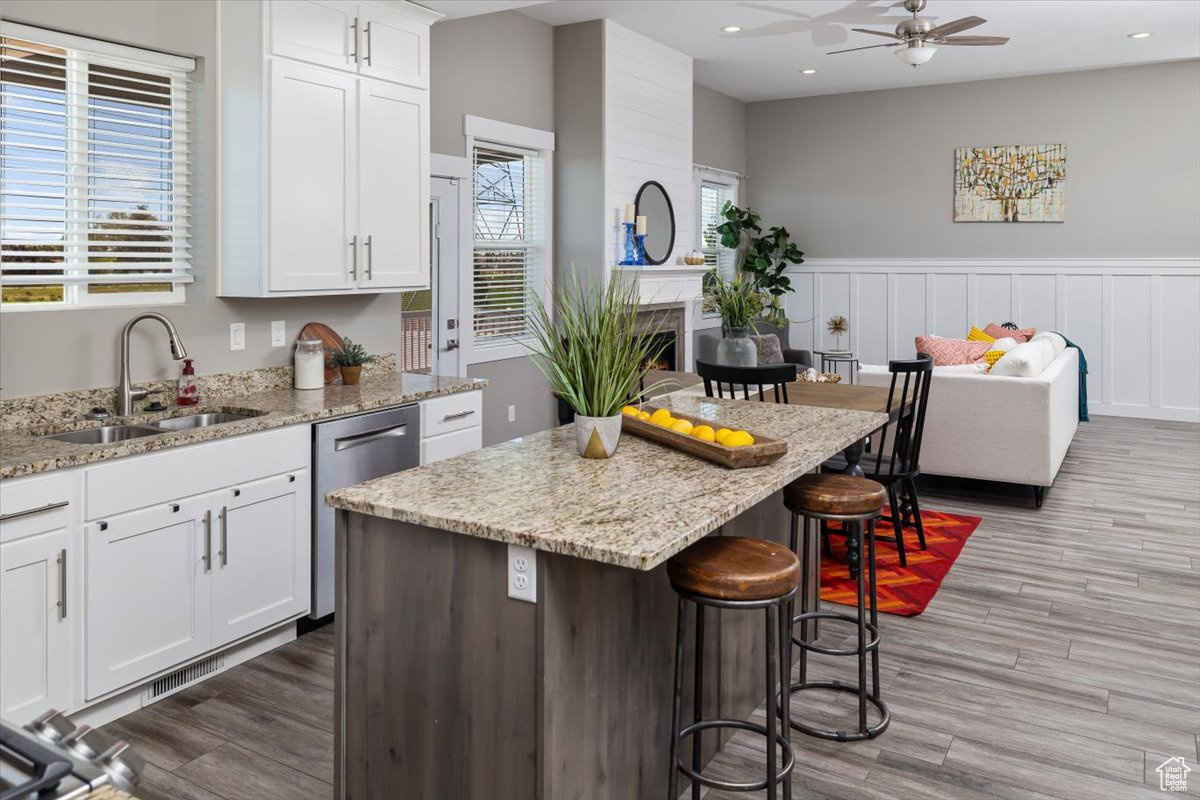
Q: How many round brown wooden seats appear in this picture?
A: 2